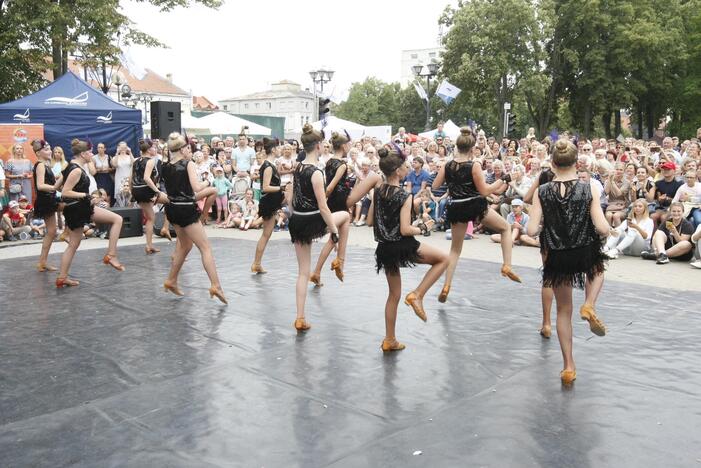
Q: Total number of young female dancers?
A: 11